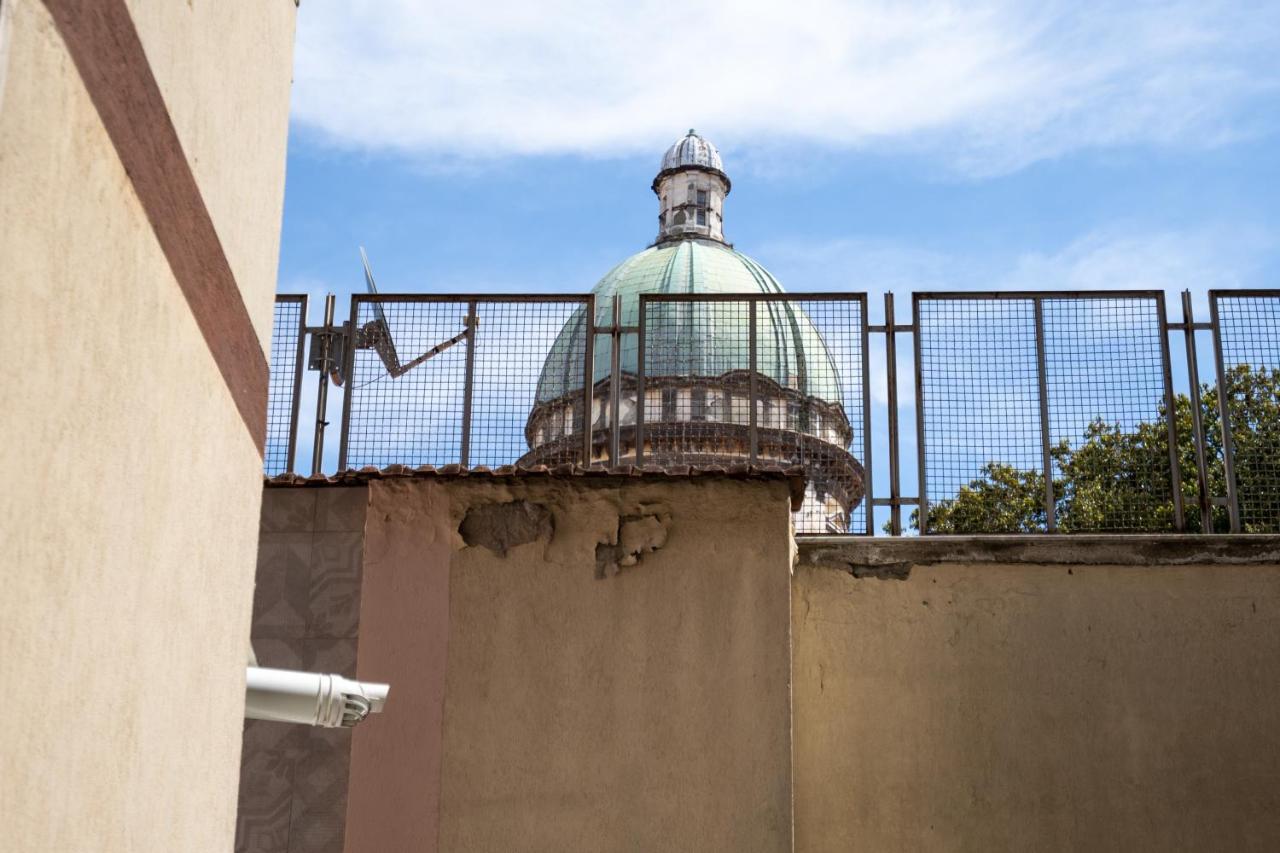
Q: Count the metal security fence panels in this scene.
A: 5